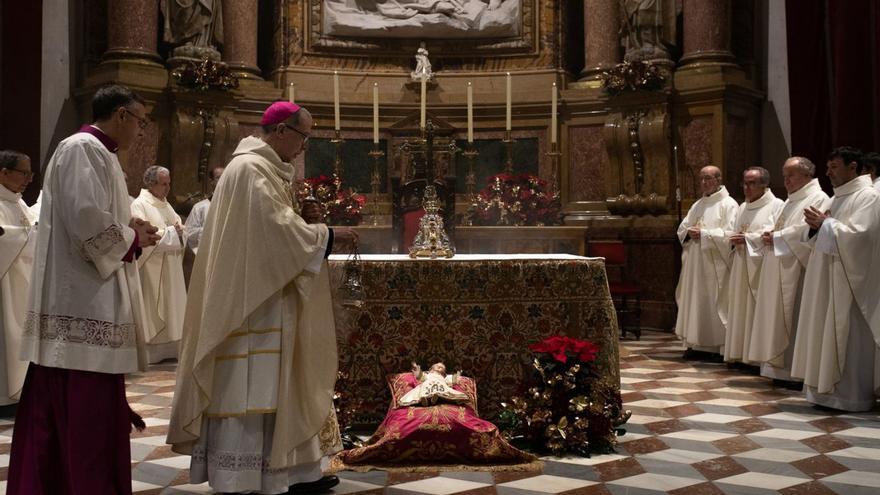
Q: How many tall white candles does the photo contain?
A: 7